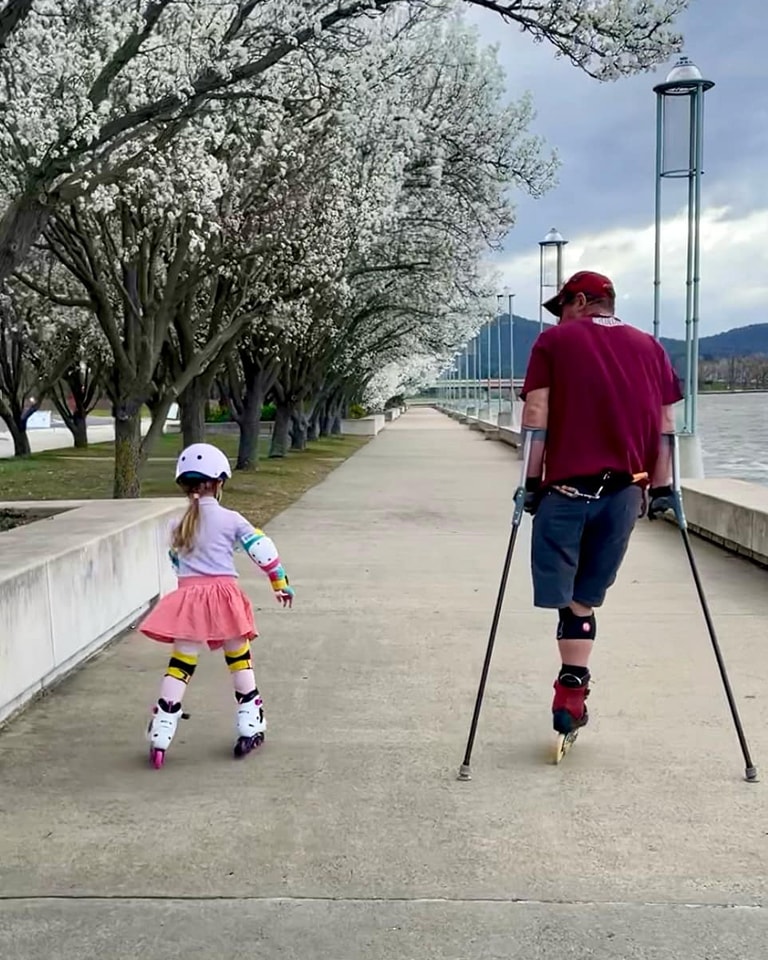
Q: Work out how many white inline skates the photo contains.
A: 2